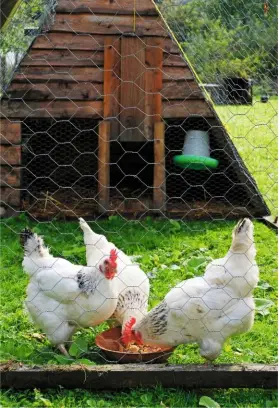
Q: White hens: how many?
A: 3